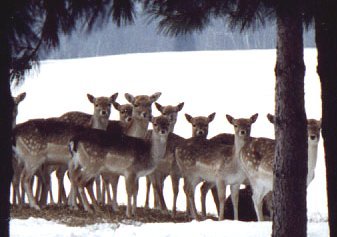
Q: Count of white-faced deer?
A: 0